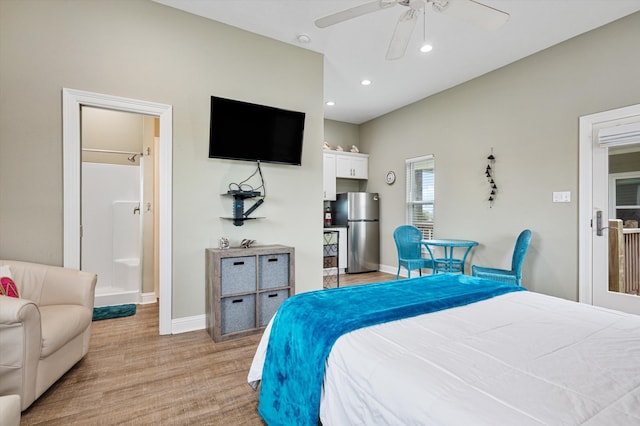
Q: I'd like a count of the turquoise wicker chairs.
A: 2